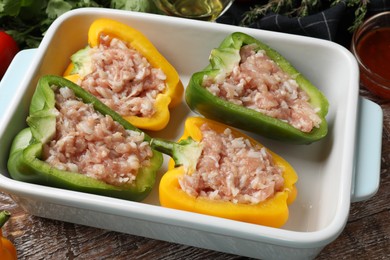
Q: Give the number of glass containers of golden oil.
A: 1